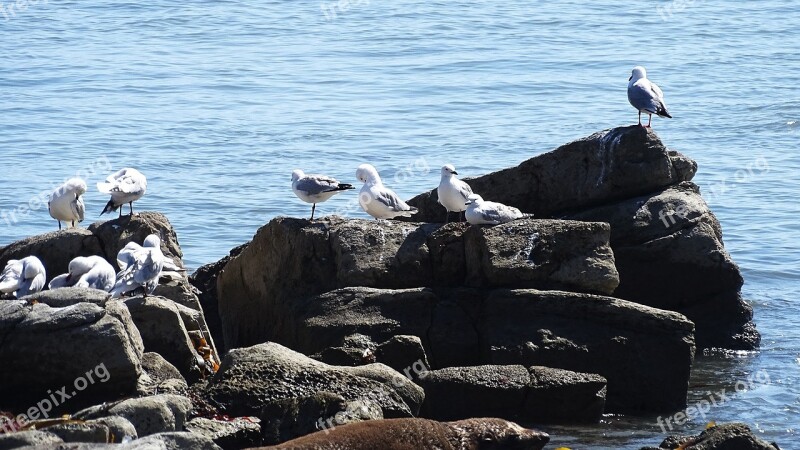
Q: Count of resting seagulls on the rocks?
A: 11